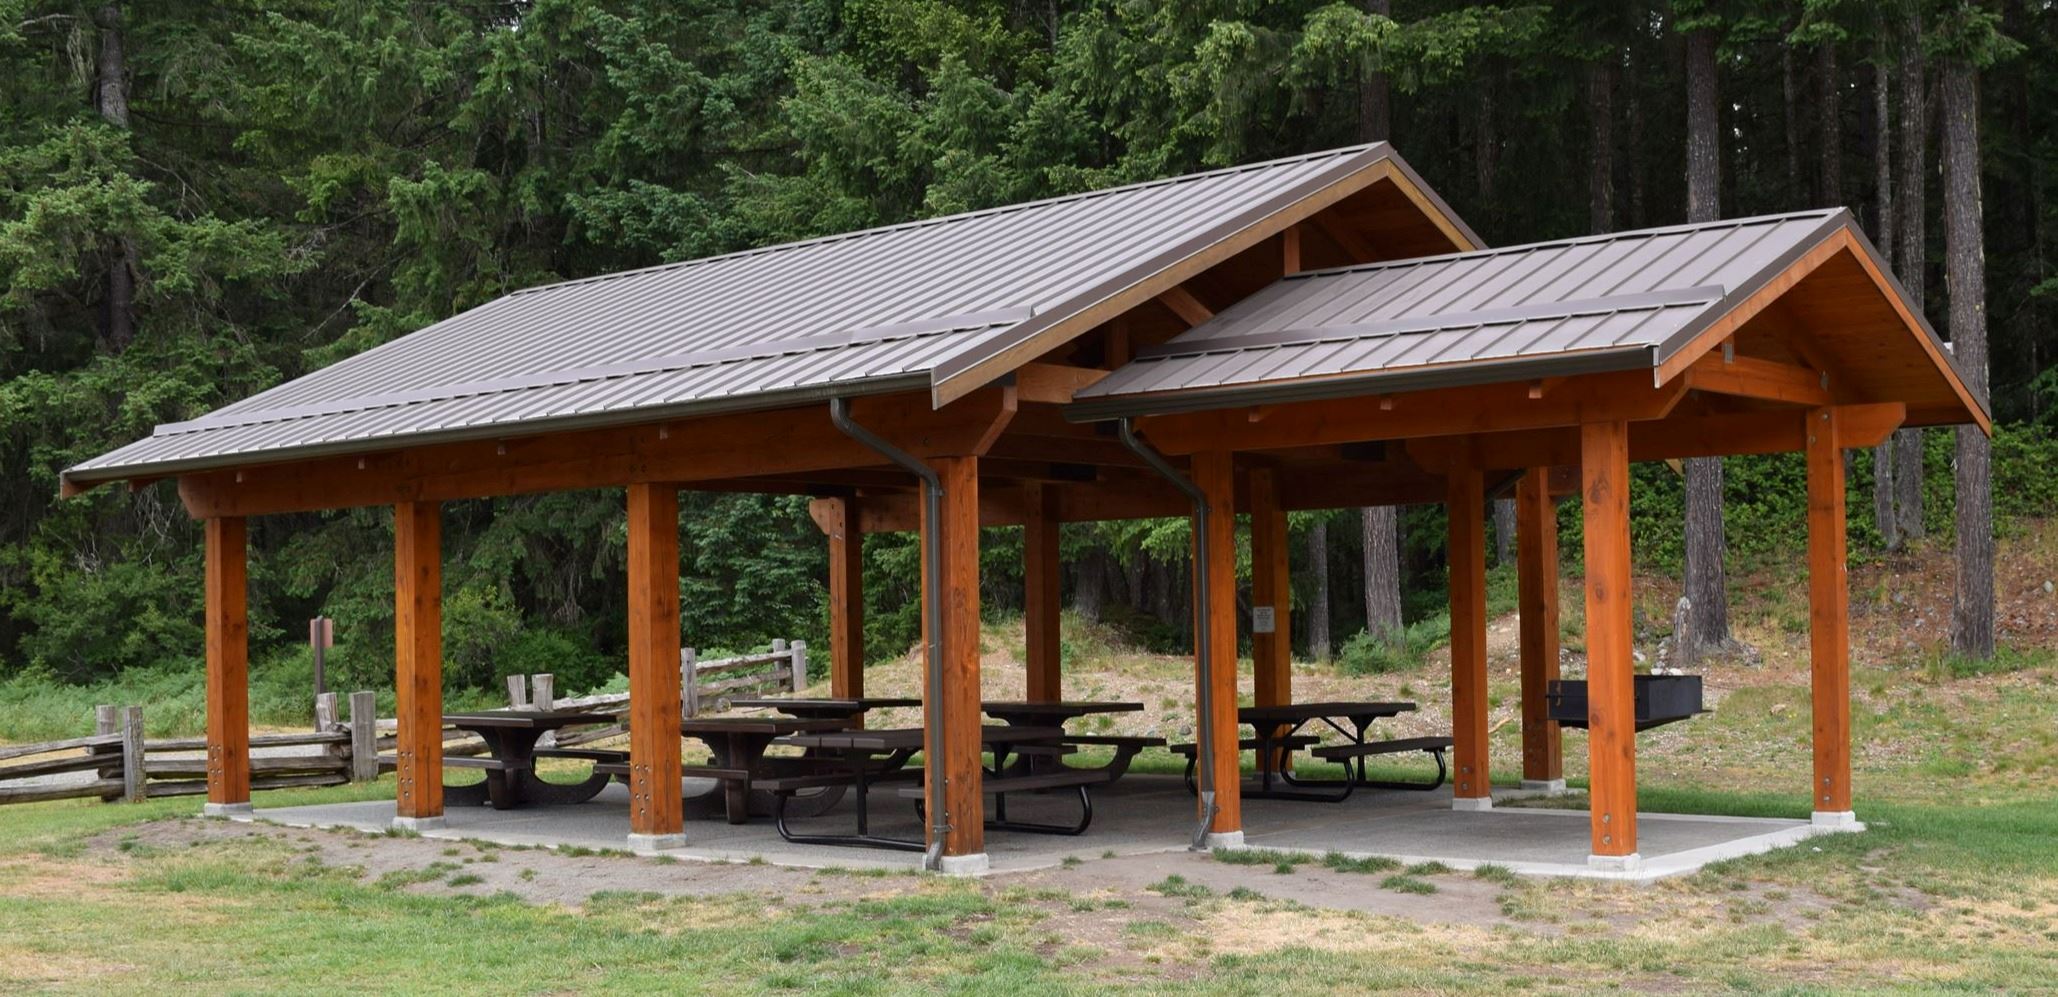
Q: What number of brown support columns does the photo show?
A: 12